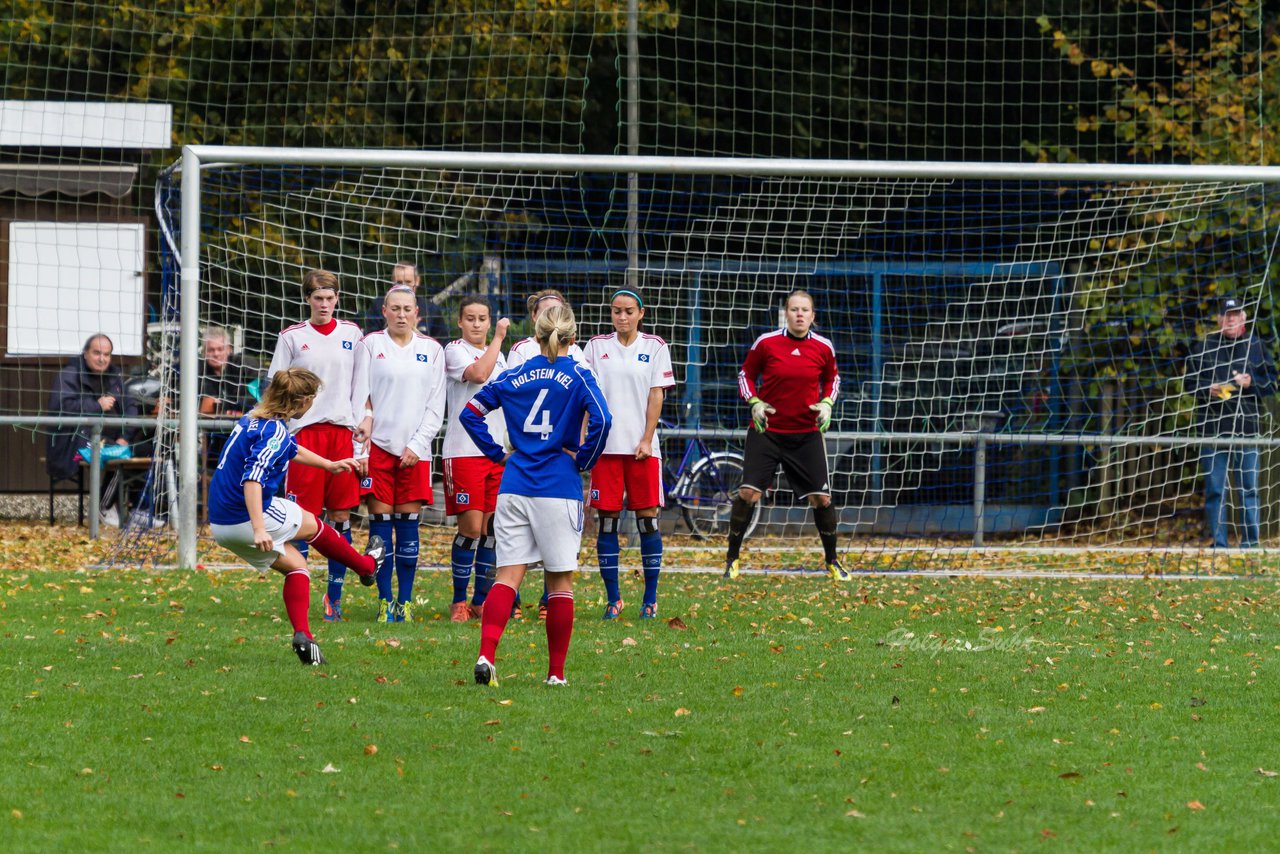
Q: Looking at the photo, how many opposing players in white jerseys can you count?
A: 5